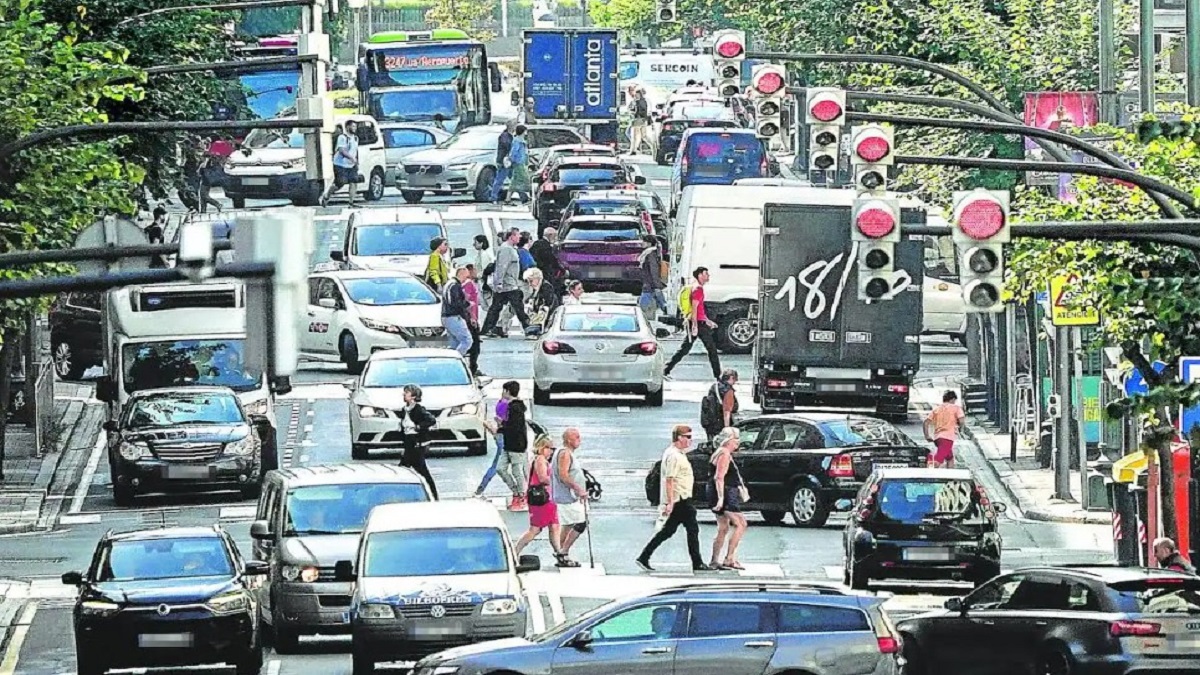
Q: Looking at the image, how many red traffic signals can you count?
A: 6